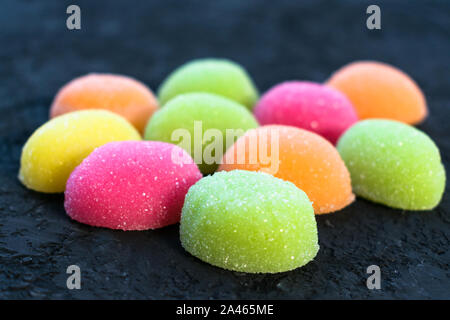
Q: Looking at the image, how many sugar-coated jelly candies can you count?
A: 10